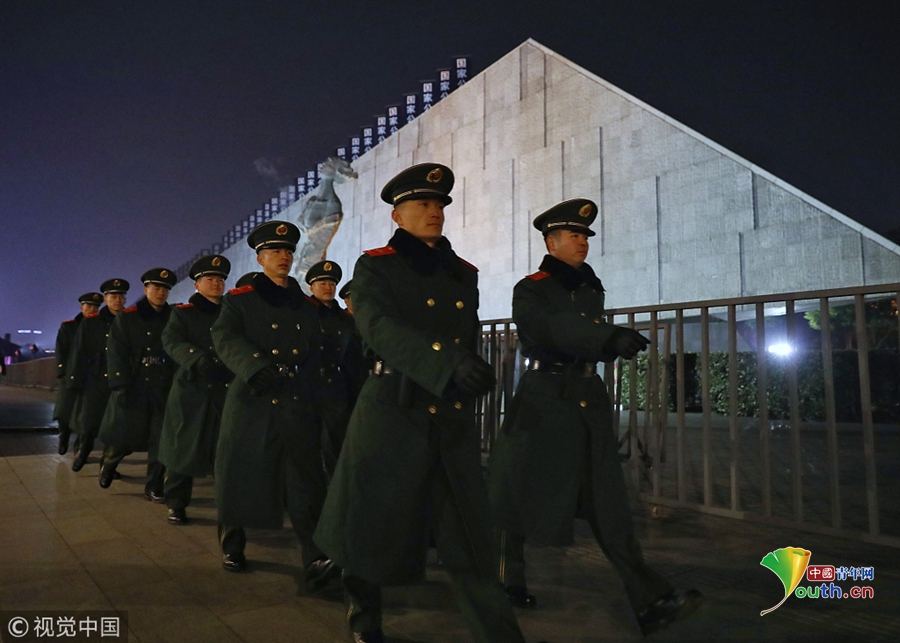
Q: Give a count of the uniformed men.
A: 10